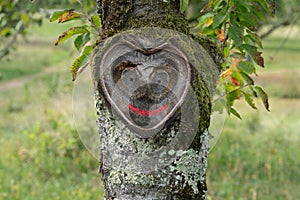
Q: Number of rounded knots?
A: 2